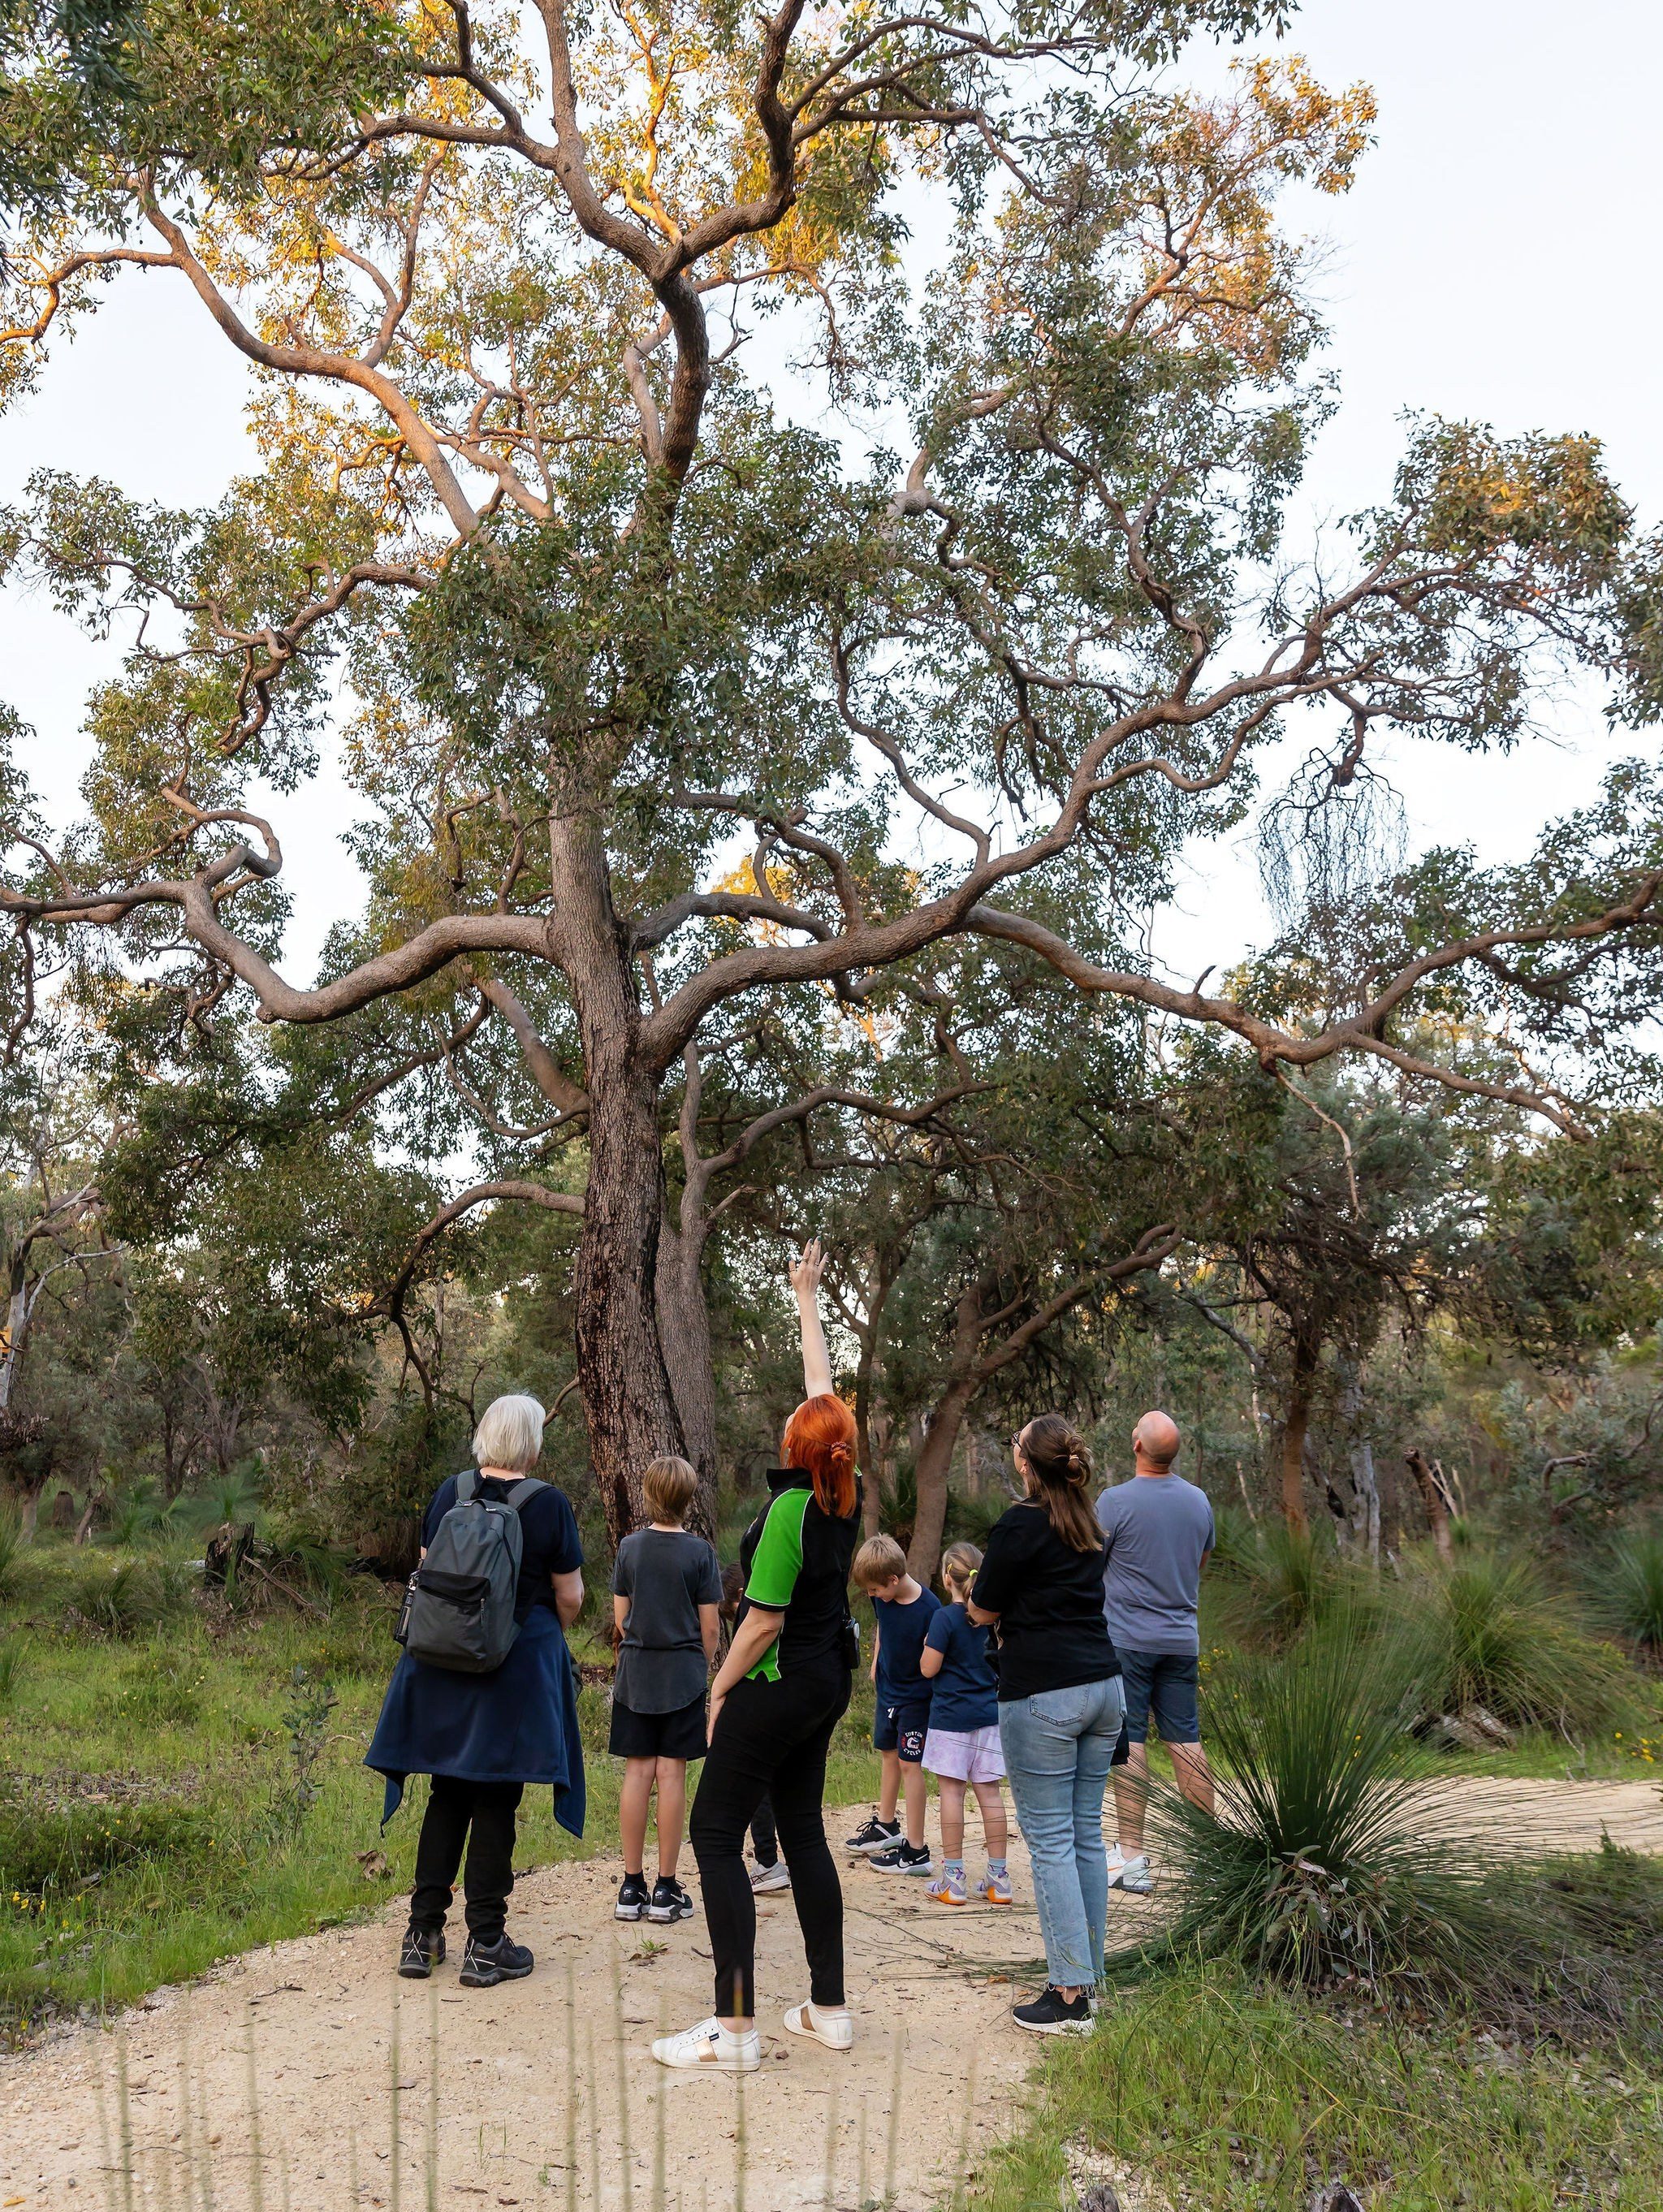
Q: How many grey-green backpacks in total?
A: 1